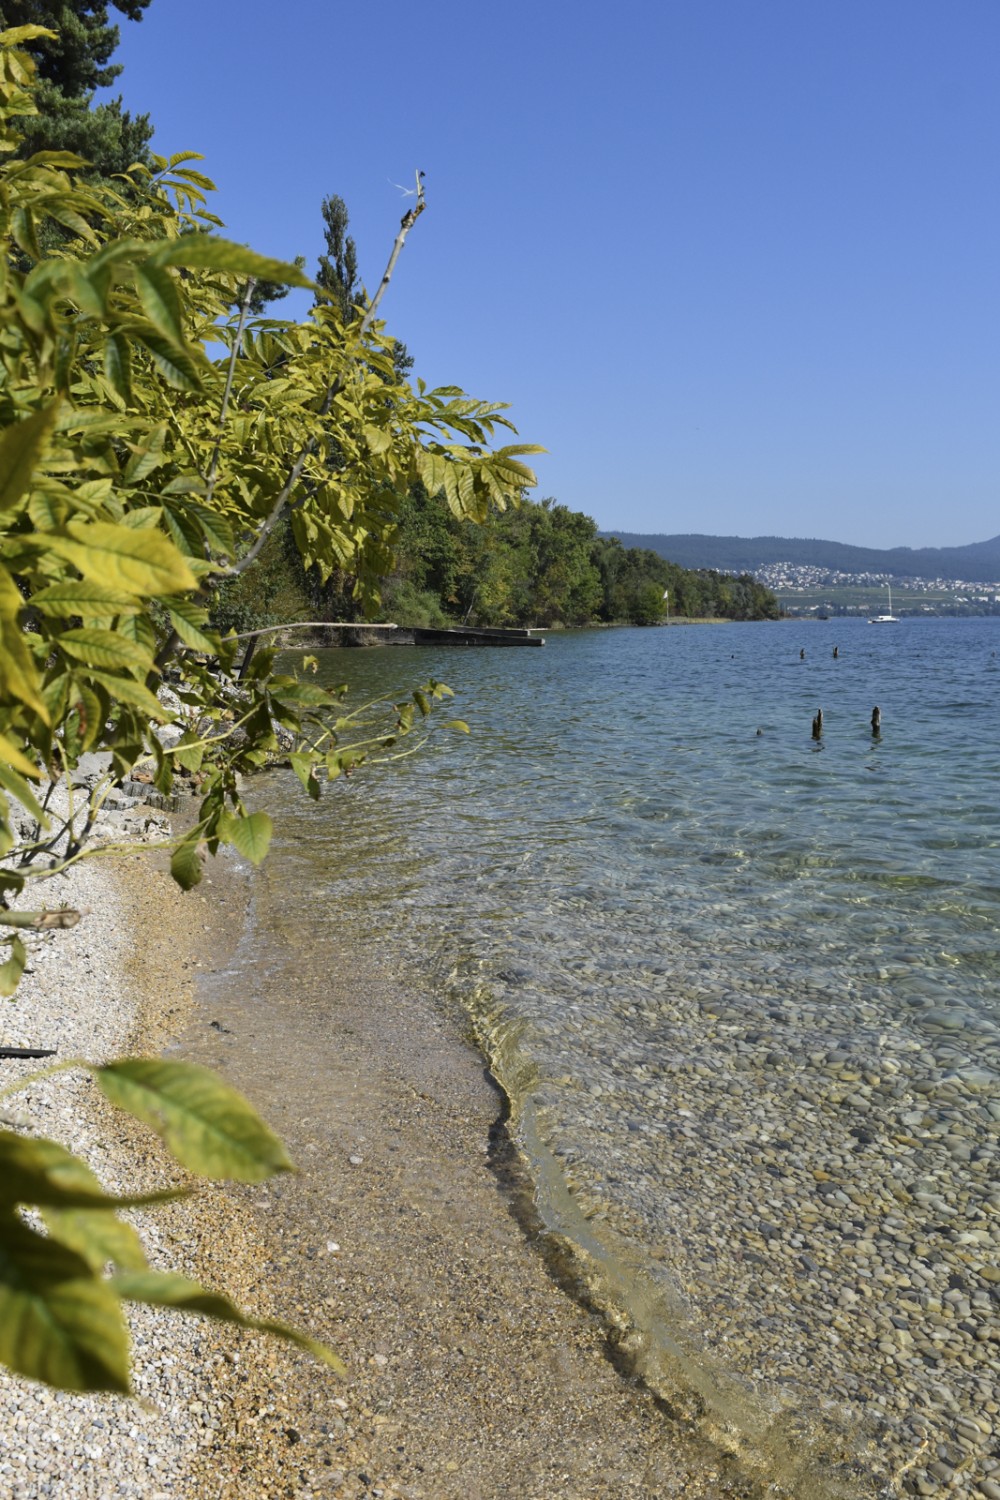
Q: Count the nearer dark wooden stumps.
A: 2